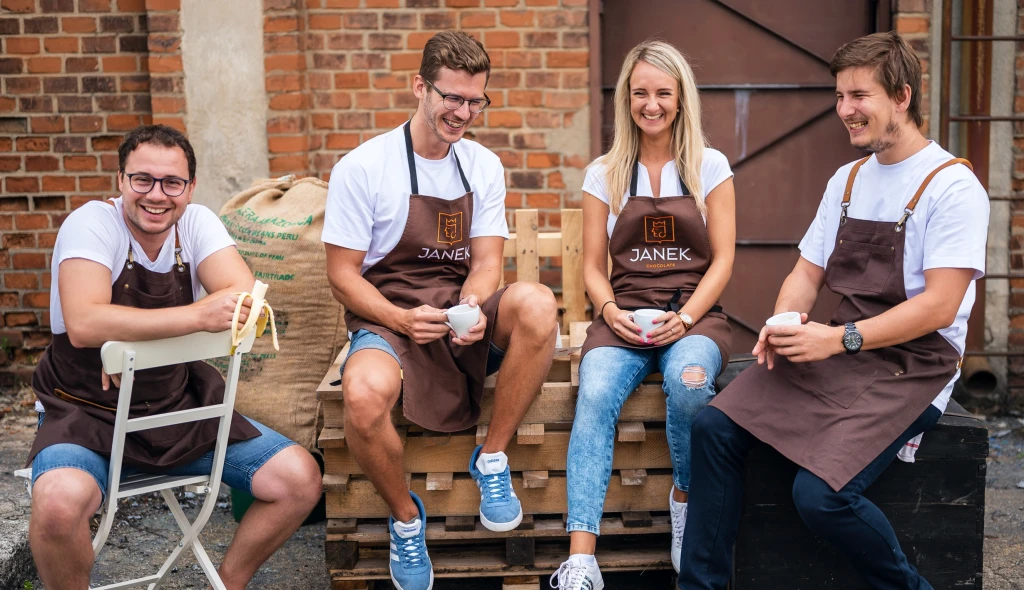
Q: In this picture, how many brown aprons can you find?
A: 4